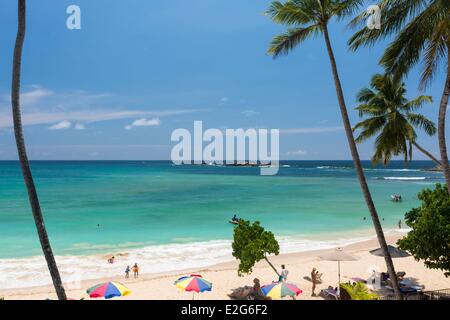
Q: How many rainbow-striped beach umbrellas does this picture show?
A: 3